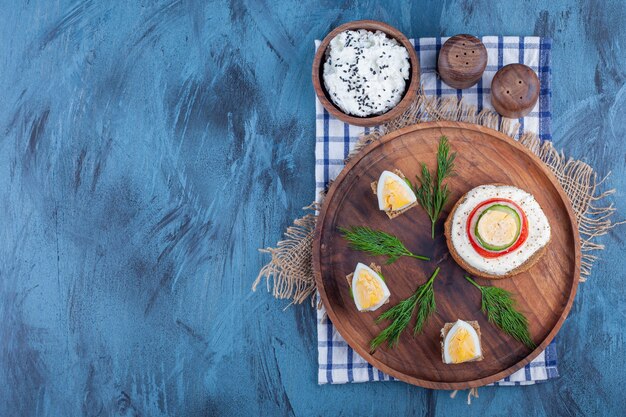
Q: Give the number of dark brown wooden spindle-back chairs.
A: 0